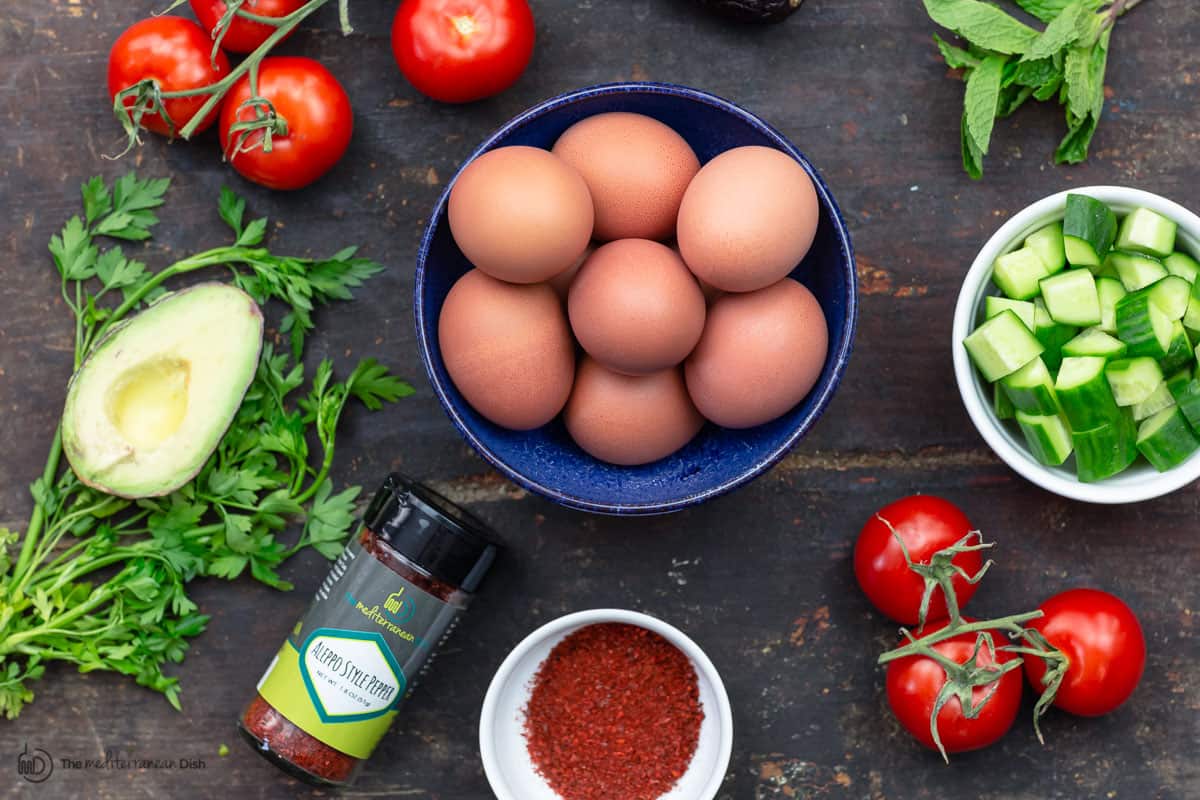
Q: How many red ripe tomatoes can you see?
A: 7